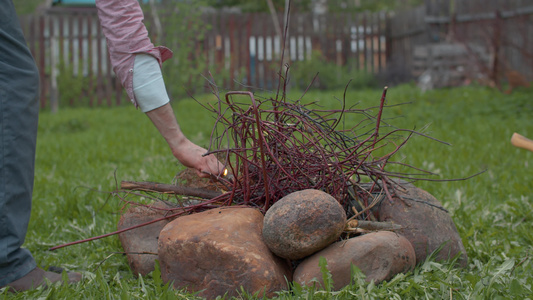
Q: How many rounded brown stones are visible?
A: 5